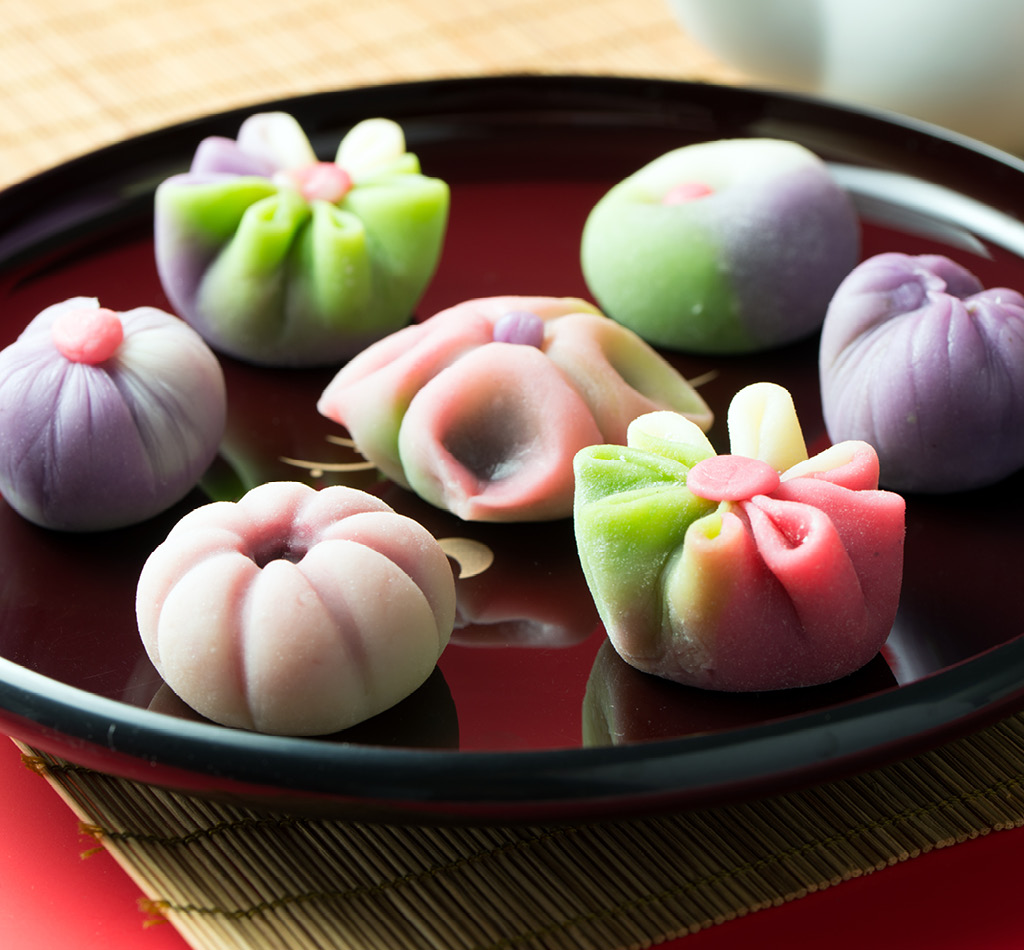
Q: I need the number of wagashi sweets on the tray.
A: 7